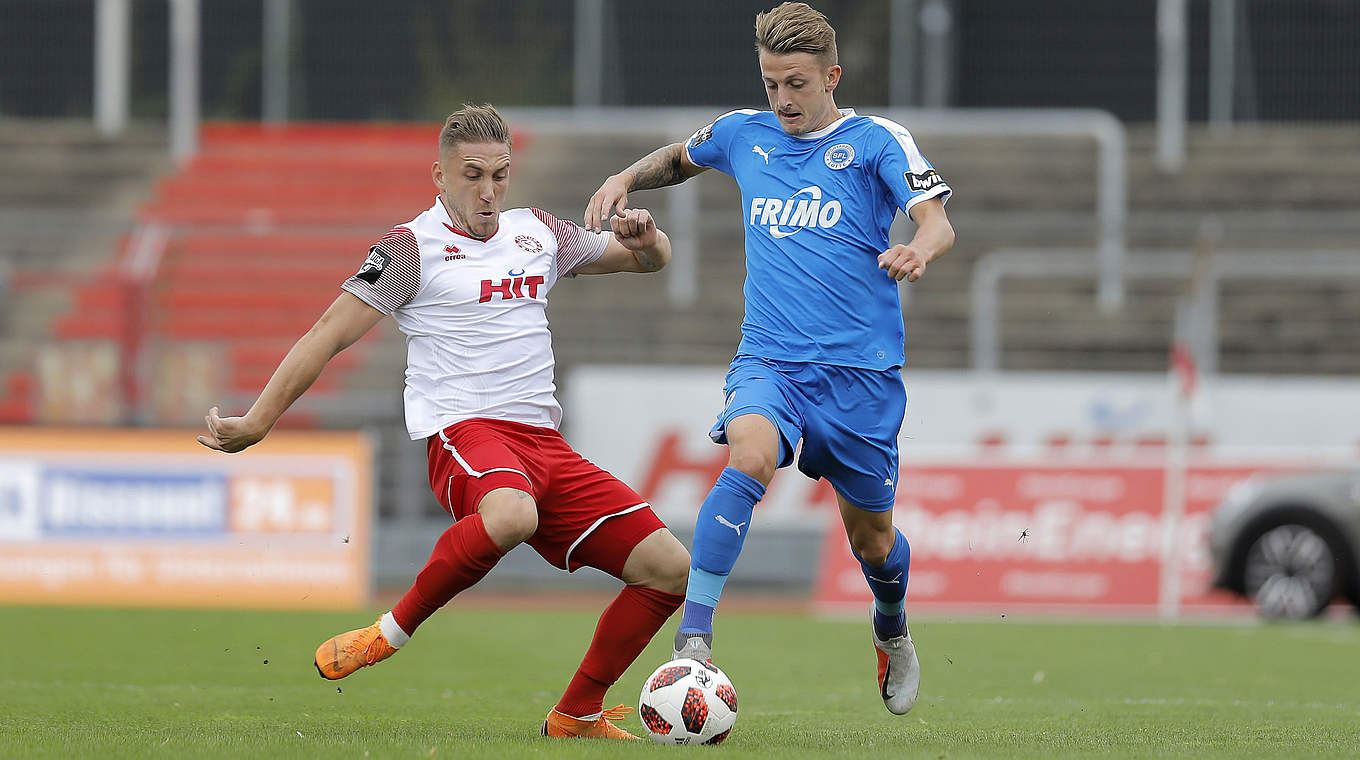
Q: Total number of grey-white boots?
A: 2